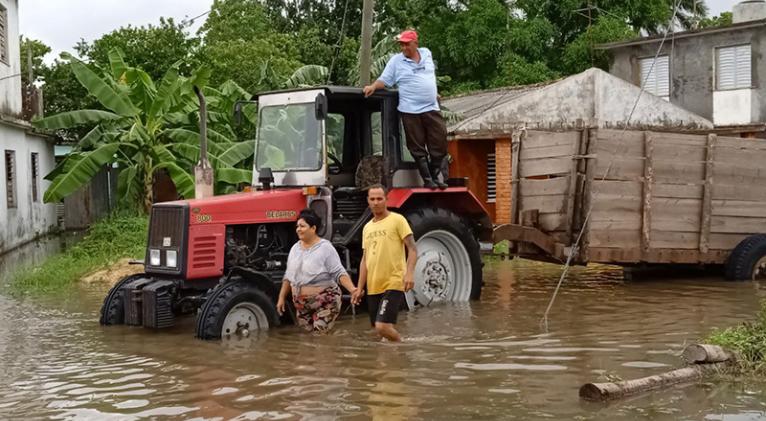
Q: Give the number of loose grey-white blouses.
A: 1